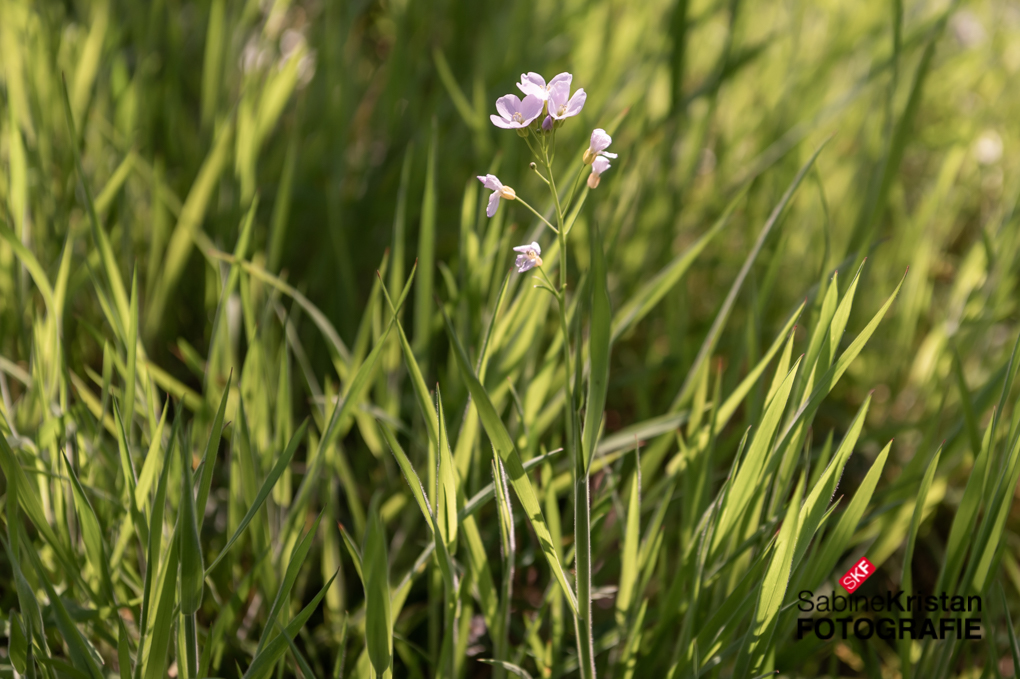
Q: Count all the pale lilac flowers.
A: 7